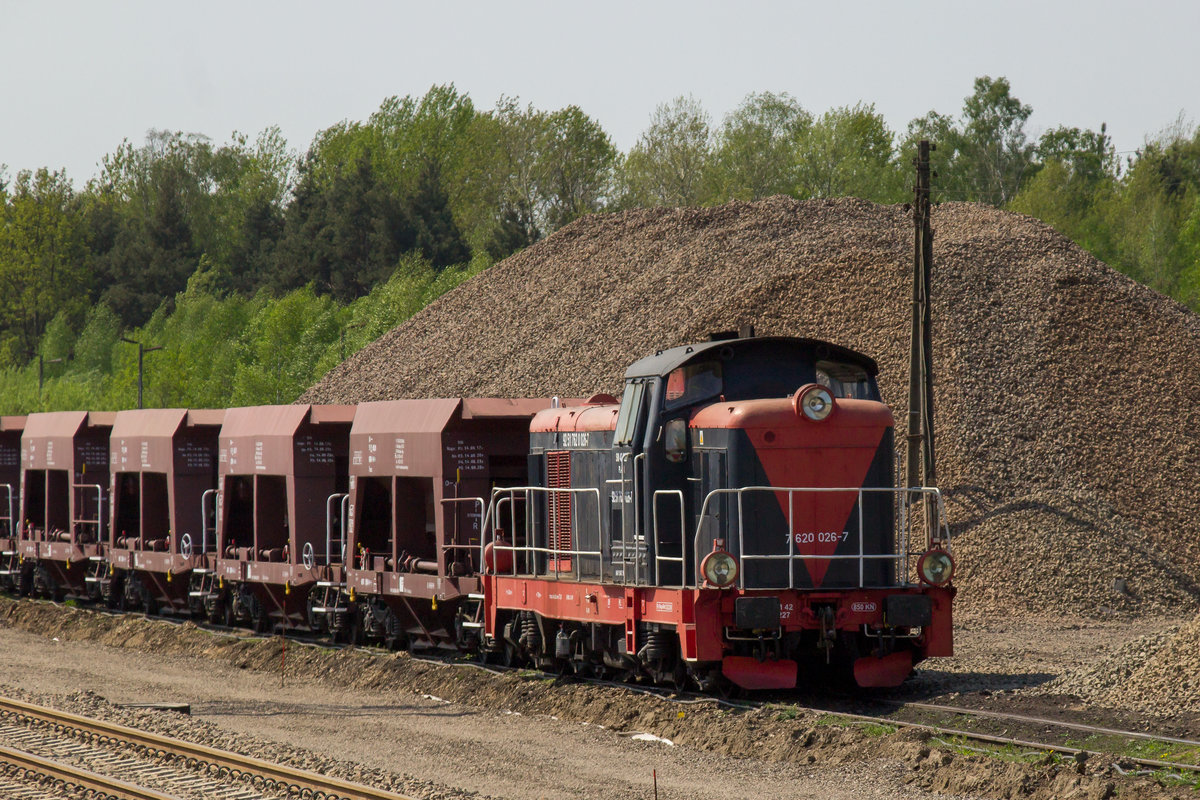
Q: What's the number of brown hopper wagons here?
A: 5